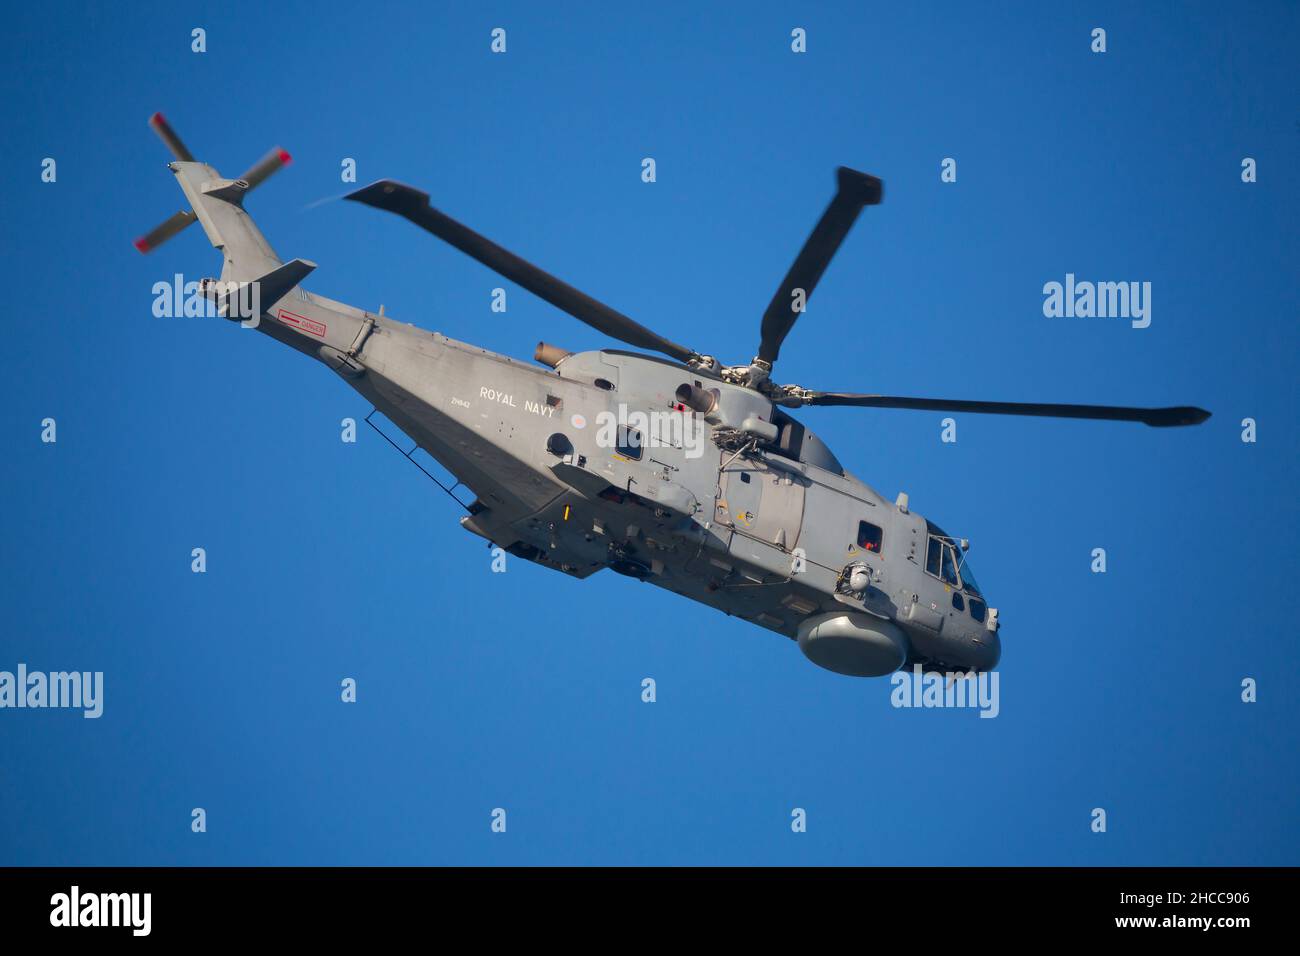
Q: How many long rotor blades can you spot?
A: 3